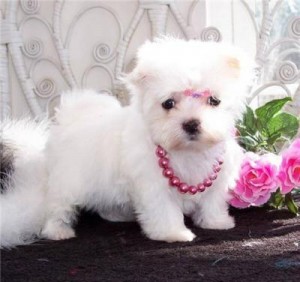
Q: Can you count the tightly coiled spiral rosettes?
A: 7